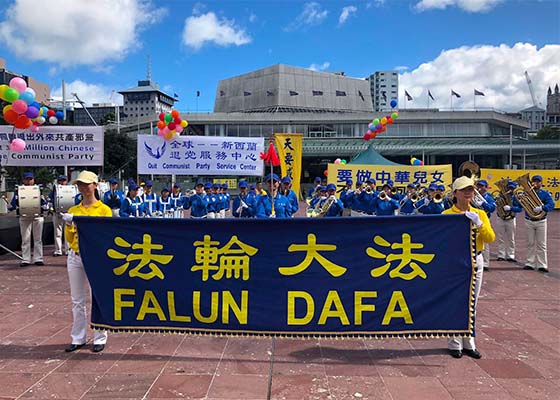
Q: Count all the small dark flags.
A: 14